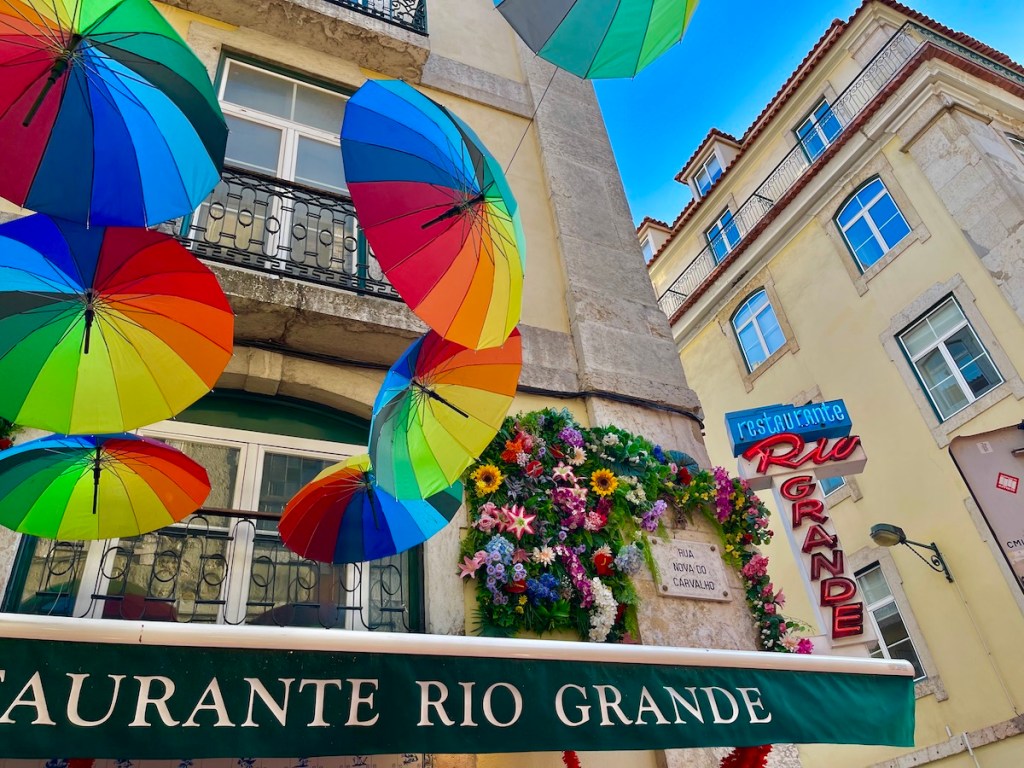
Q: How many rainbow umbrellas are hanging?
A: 7